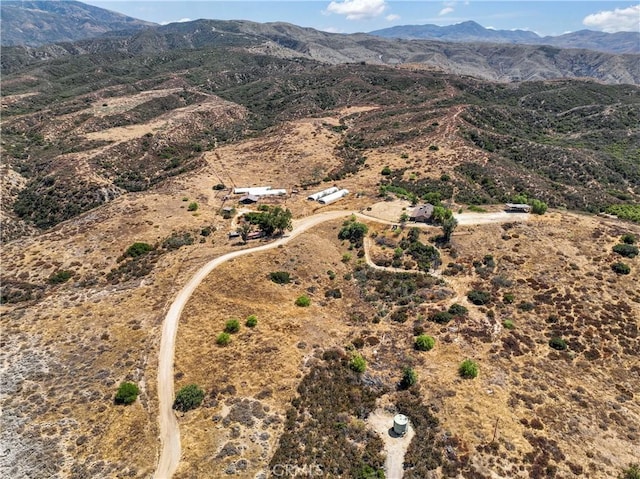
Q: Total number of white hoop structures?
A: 4